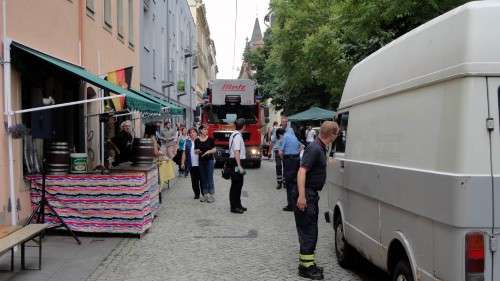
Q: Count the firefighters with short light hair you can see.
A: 1